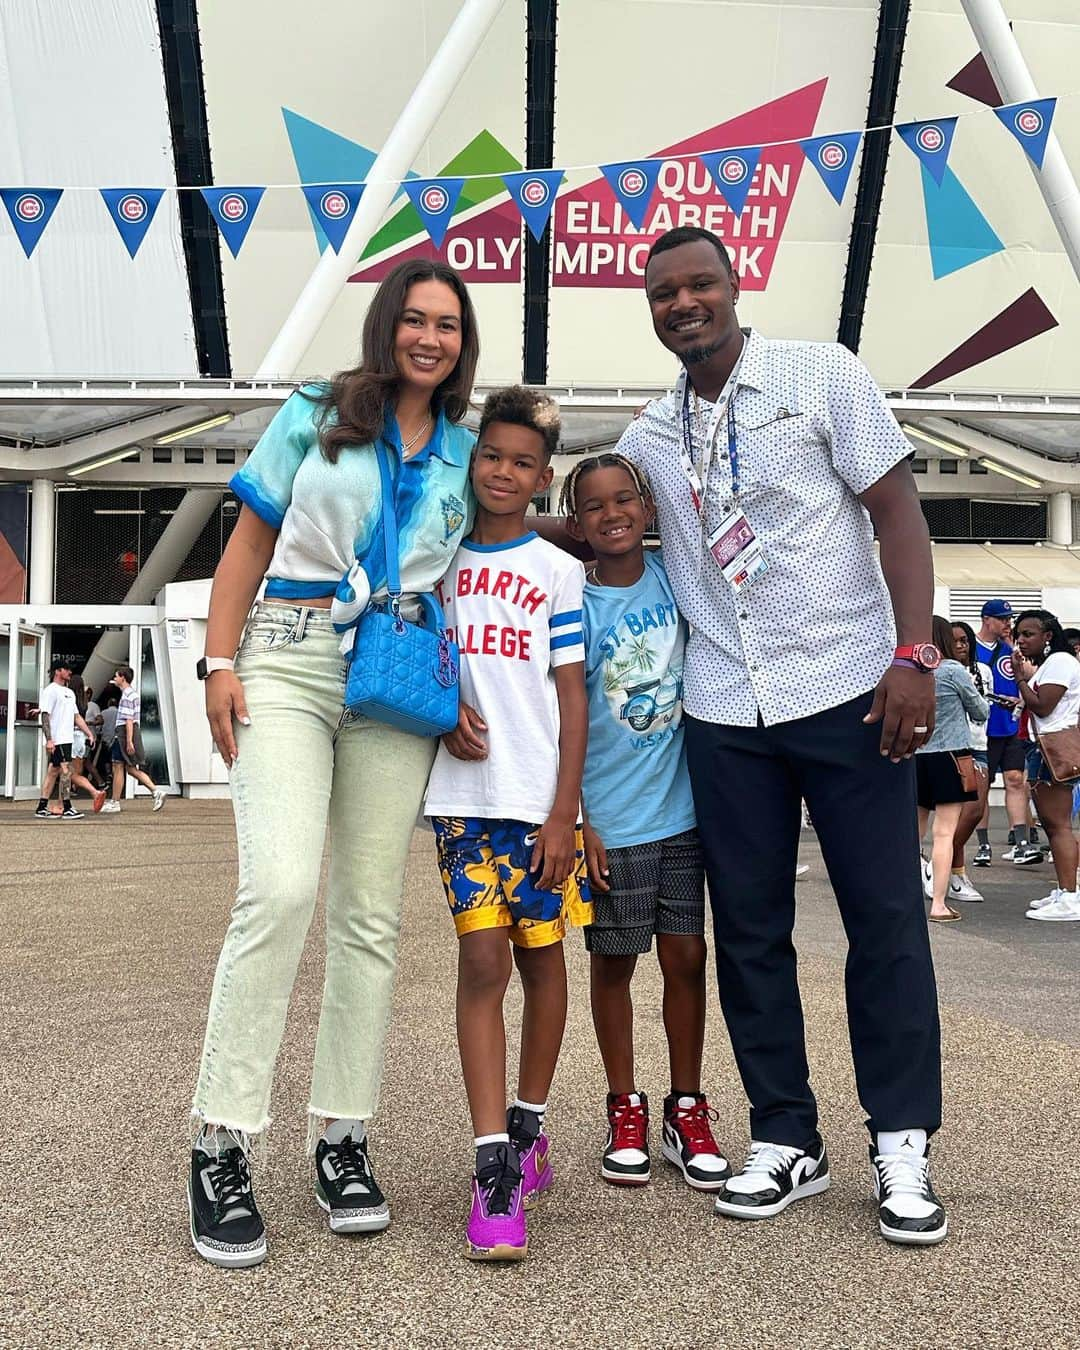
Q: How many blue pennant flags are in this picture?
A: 11